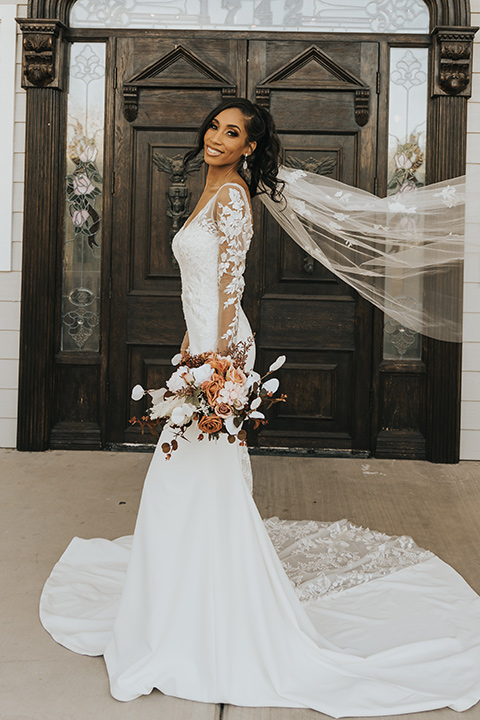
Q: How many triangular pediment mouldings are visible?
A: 2